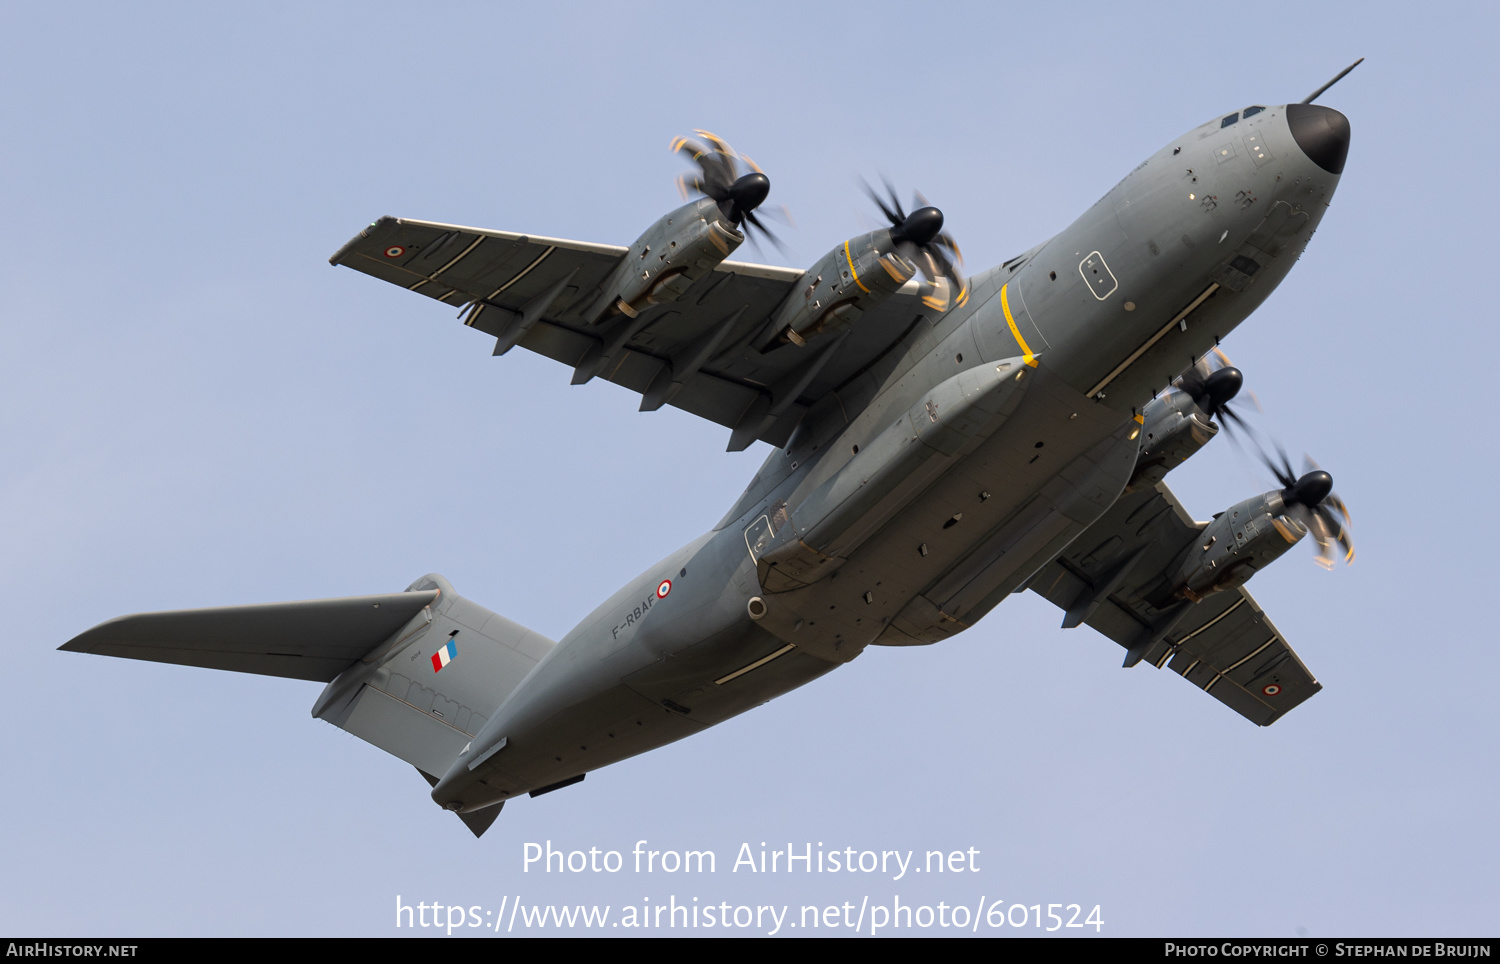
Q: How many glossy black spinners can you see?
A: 4